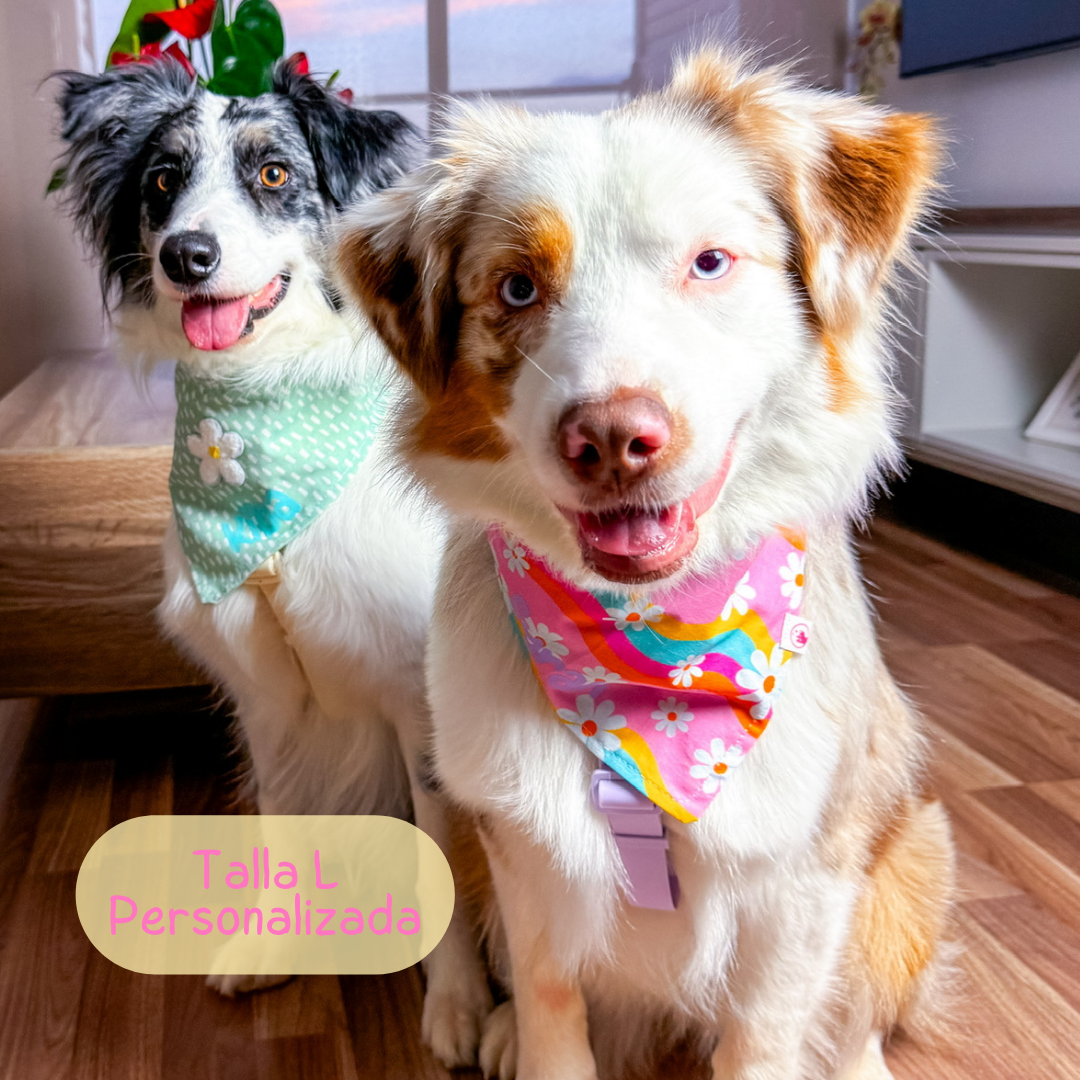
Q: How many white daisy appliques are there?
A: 1